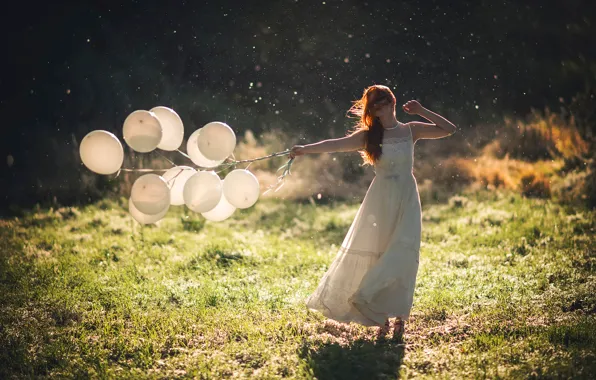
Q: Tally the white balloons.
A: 11